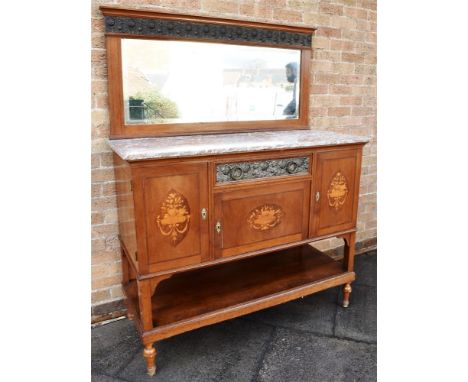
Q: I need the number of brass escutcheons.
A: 3